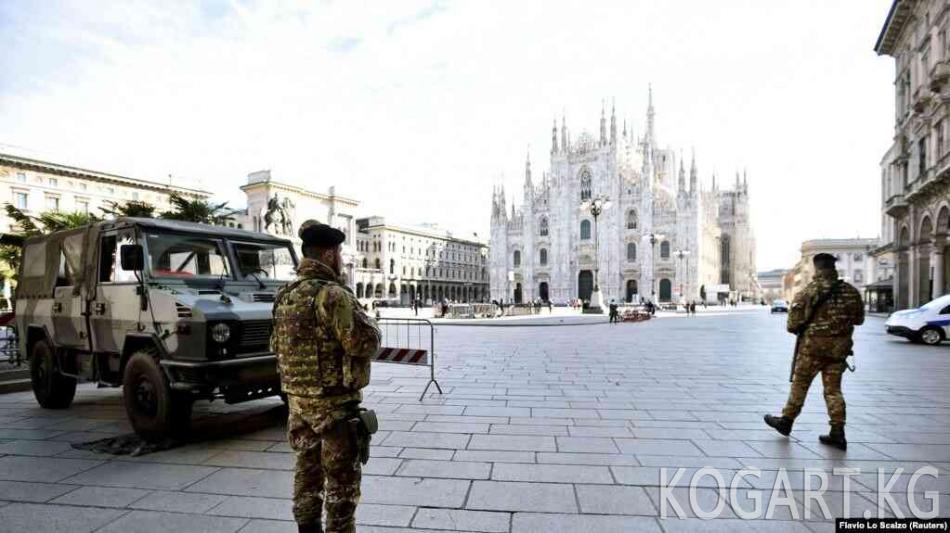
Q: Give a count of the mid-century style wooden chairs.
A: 0